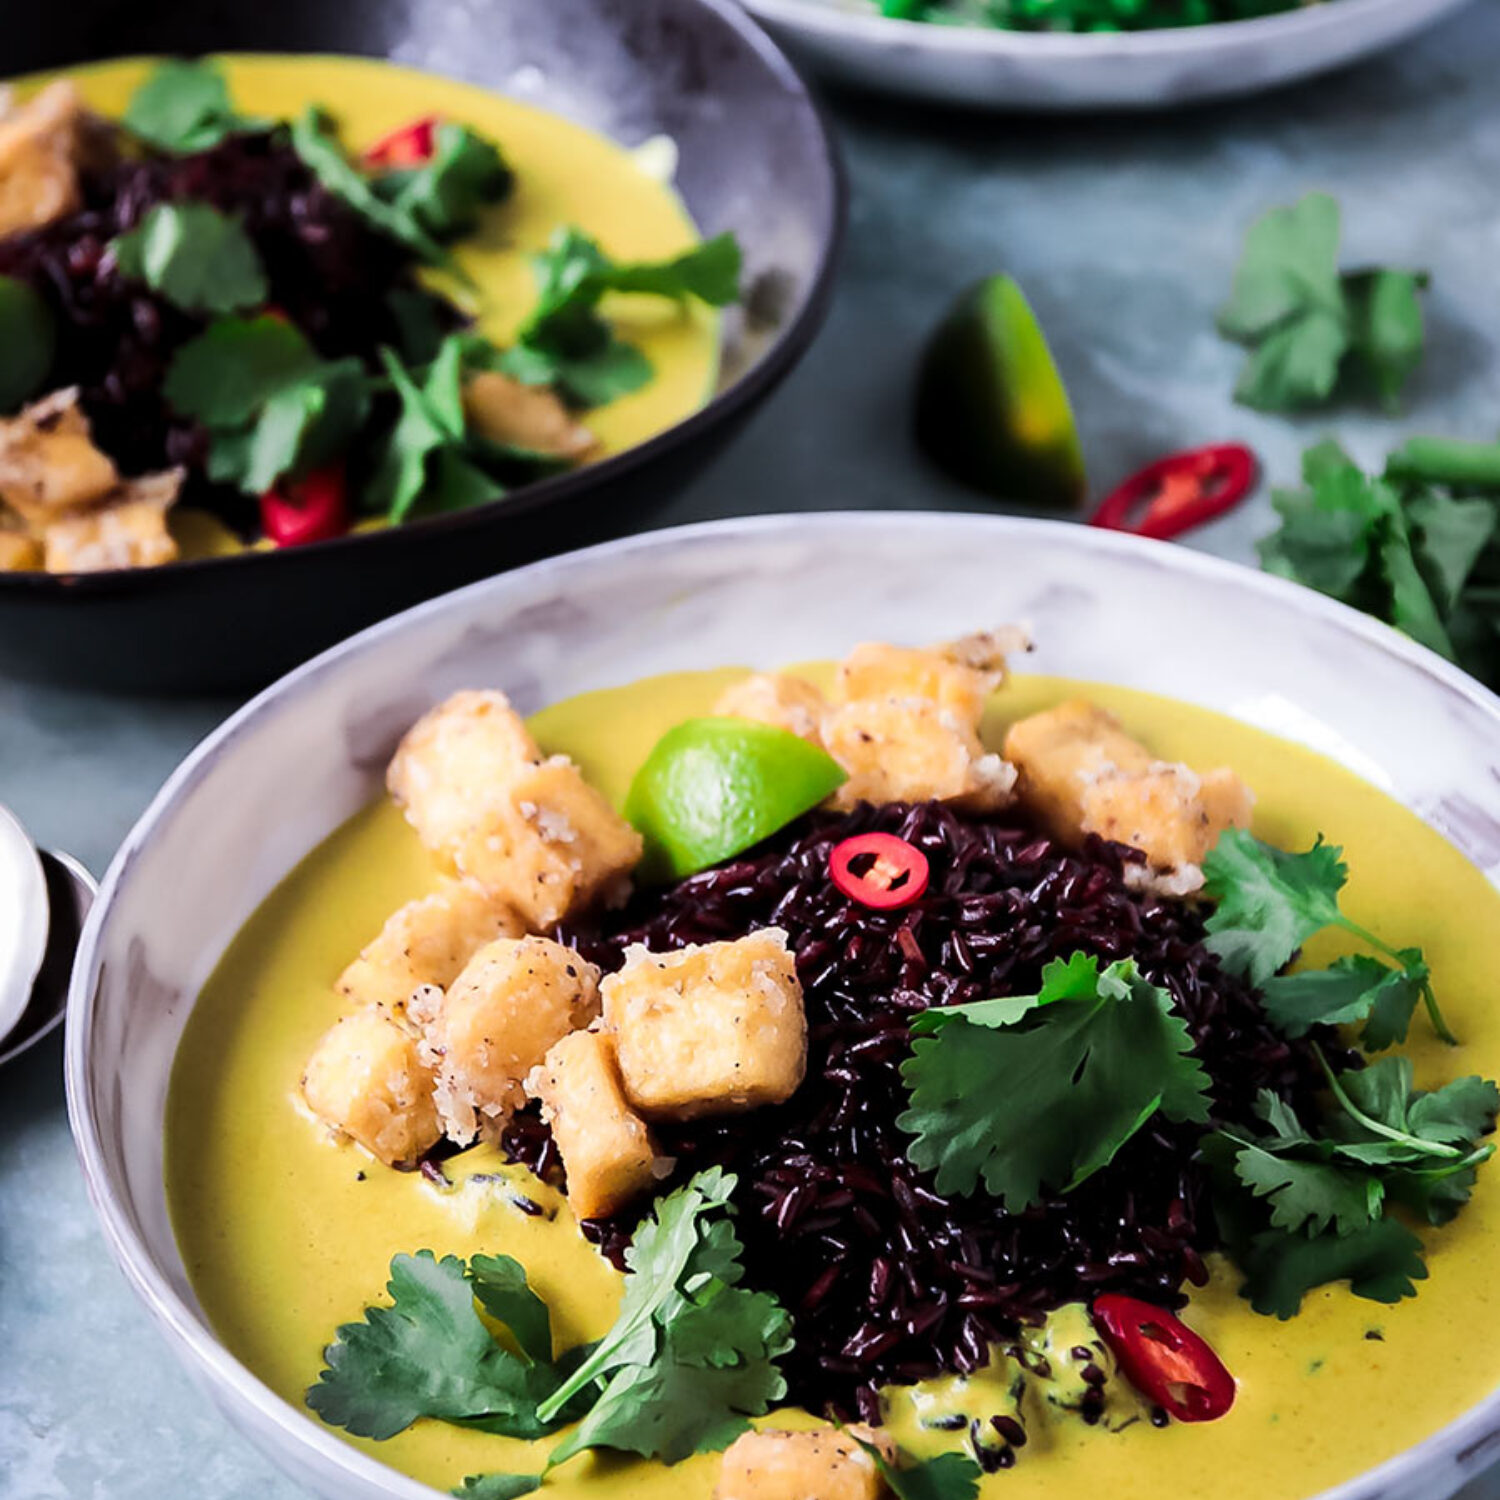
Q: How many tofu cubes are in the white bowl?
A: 13